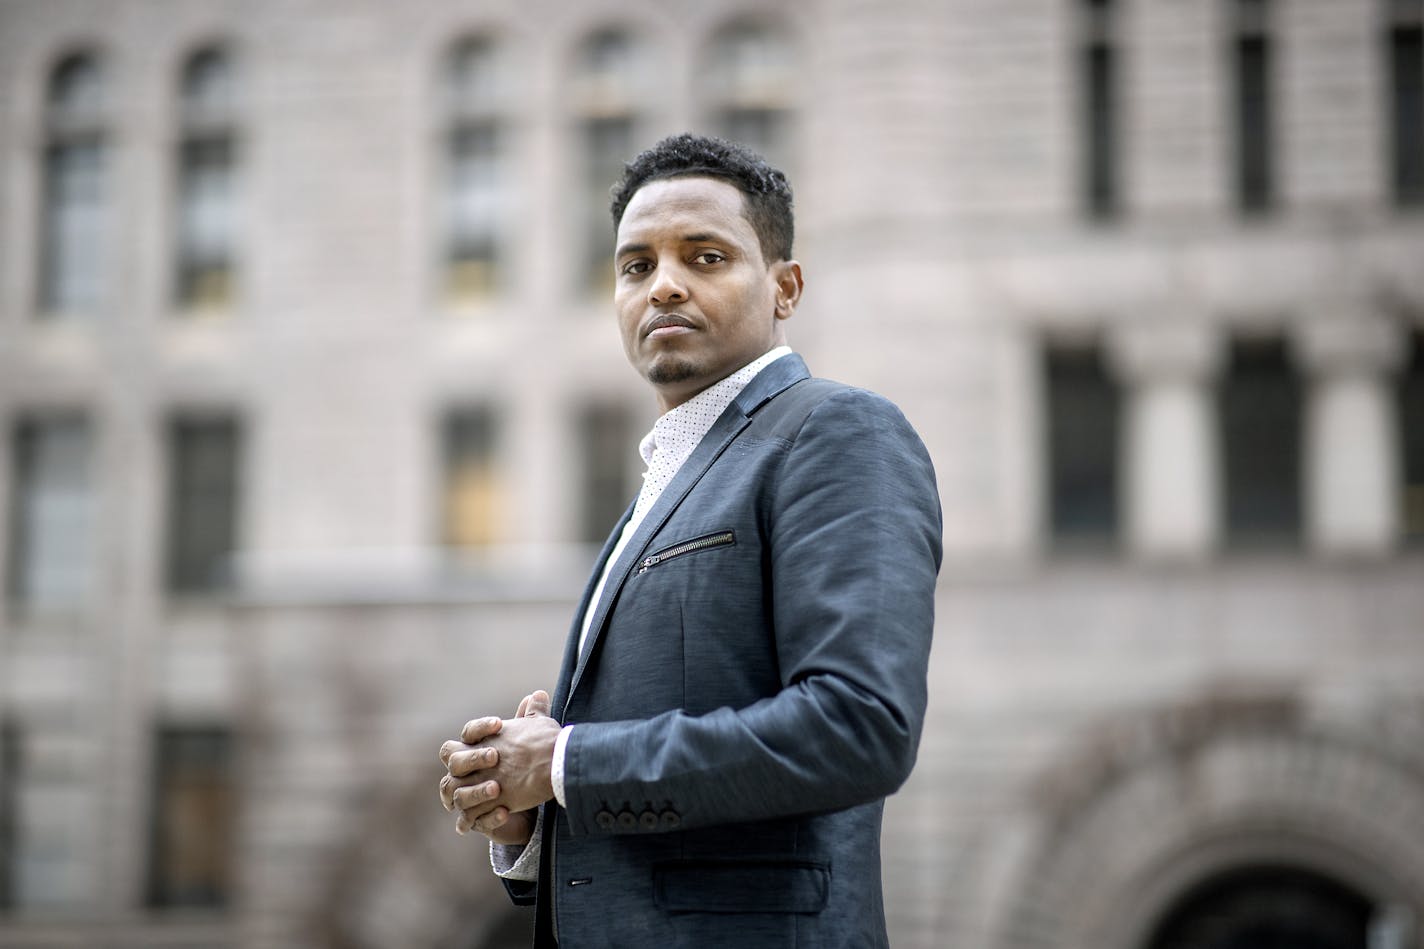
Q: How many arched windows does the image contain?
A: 5